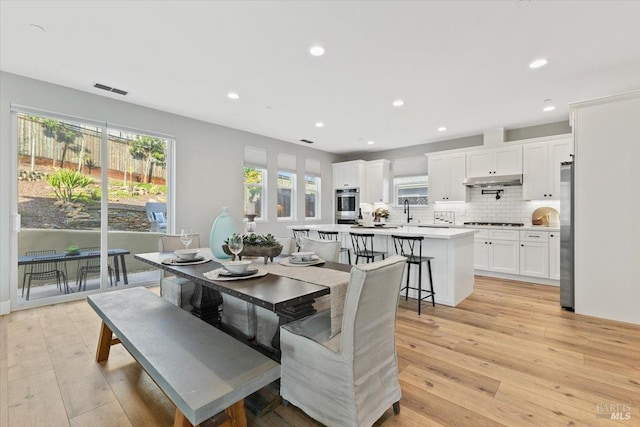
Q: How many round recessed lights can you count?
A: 8